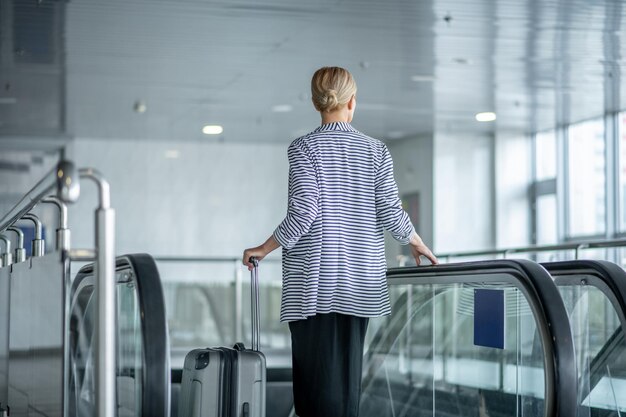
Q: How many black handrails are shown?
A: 3